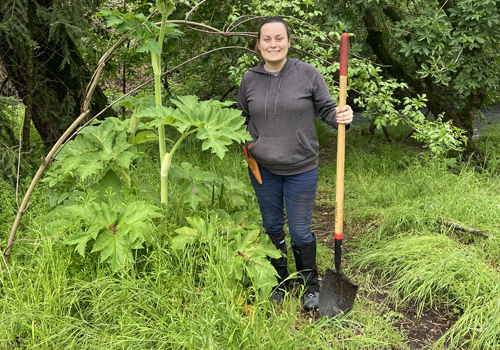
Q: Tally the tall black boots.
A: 2